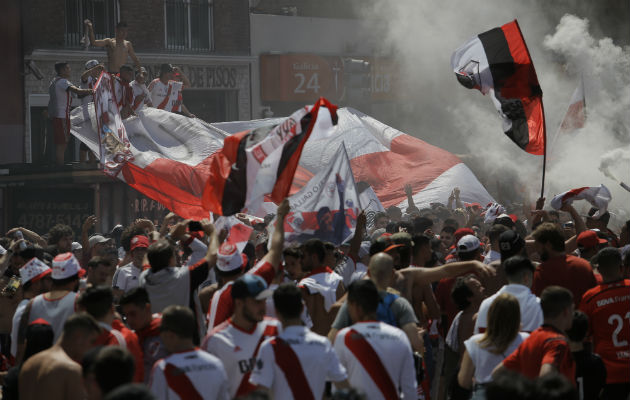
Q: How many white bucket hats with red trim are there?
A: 3